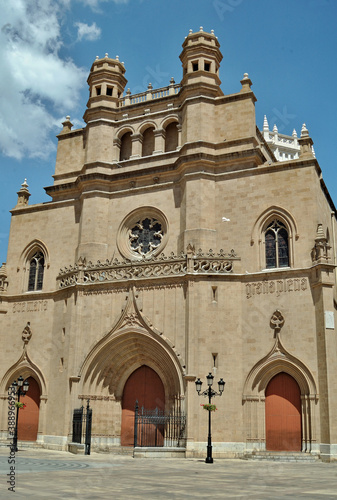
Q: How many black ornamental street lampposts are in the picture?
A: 2